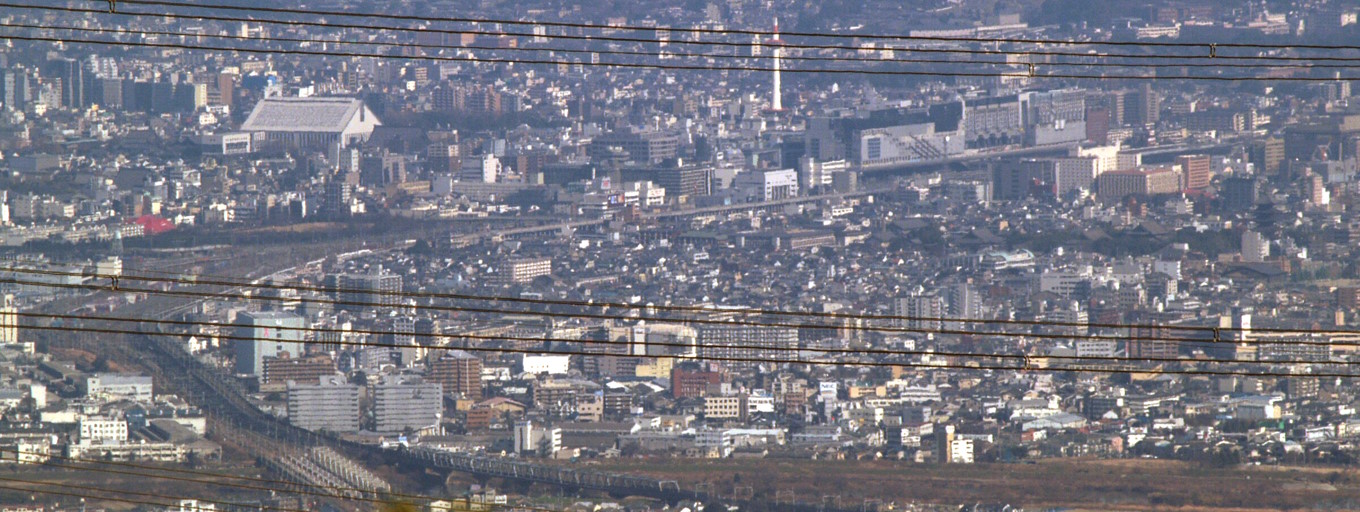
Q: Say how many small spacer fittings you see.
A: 6